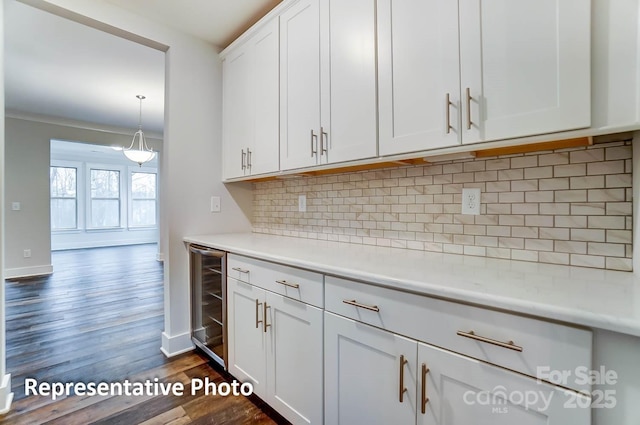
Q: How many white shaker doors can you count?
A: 10